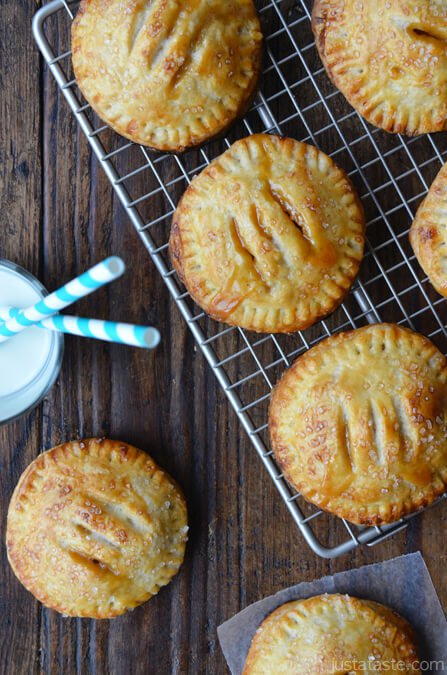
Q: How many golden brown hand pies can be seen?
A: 7